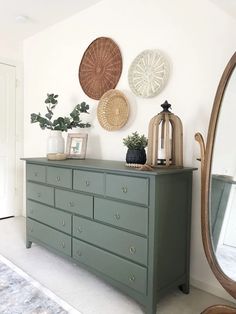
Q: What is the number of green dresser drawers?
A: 11